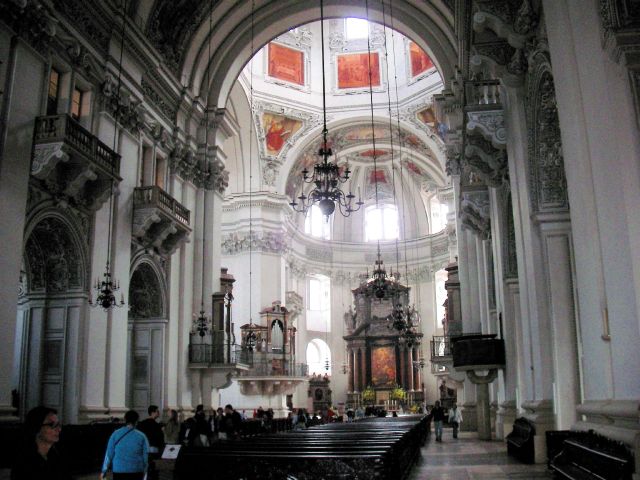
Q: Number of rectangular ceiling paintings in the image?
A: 3